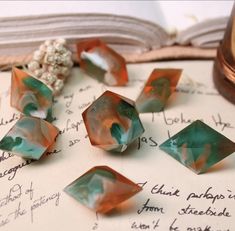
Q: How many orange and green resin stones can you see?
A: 7